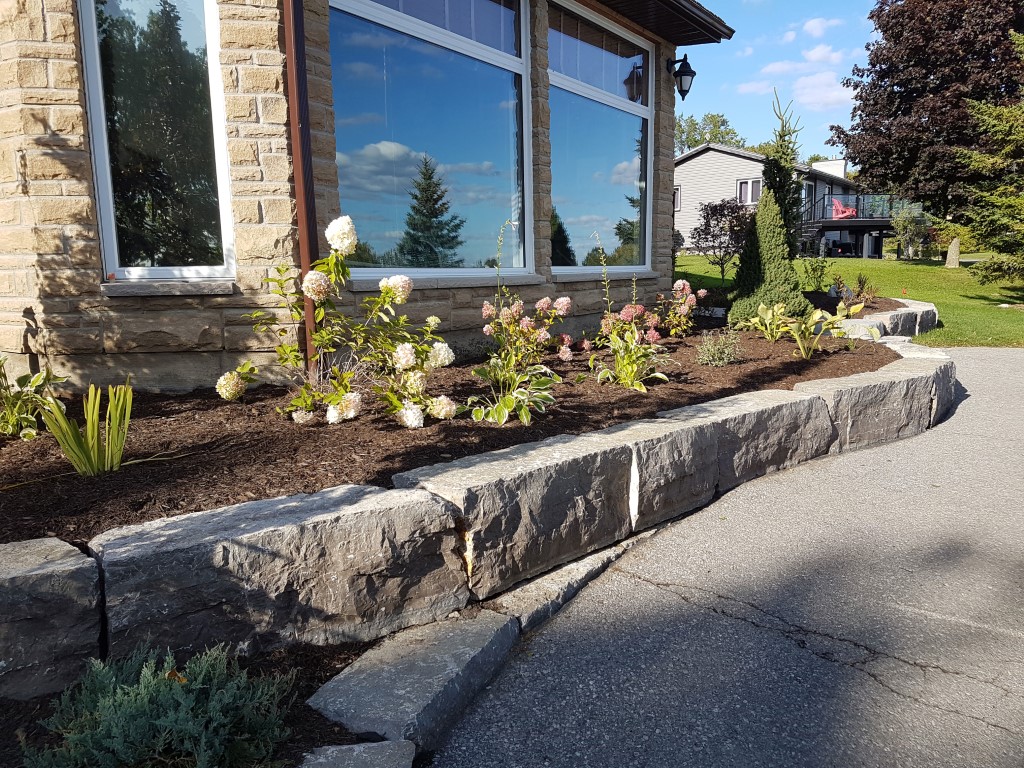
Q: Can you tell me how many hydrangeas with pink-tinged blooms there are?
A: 3